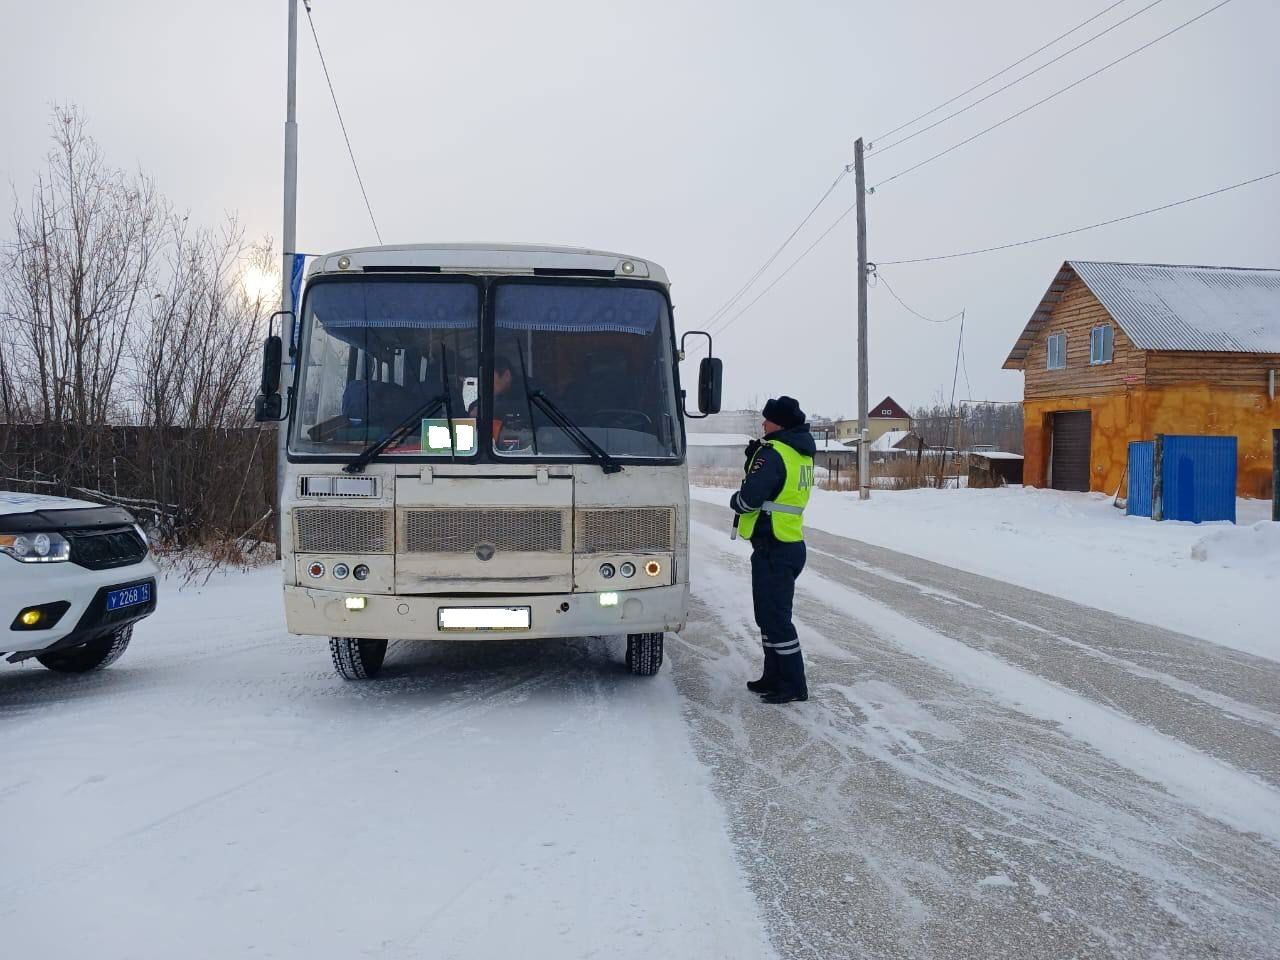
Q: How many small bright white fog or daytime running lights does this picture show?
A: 2